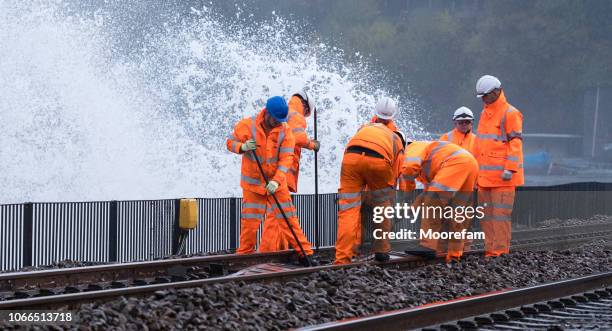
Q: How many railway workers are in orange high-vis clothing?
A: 6